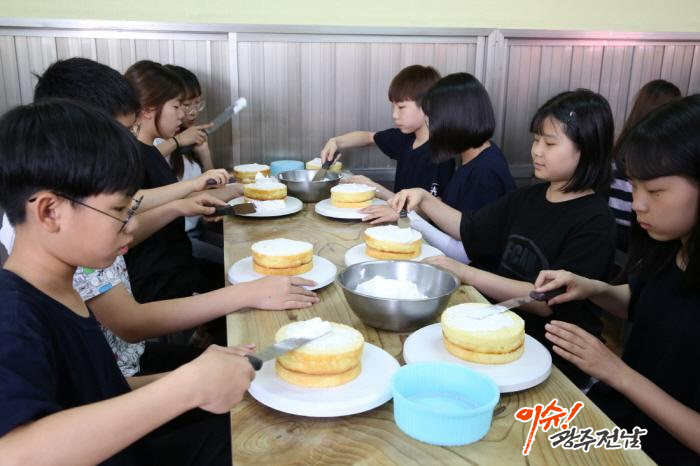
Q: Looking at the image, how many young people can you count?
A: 9